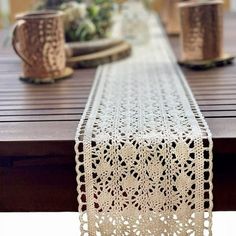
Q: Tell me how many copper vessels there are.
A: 3